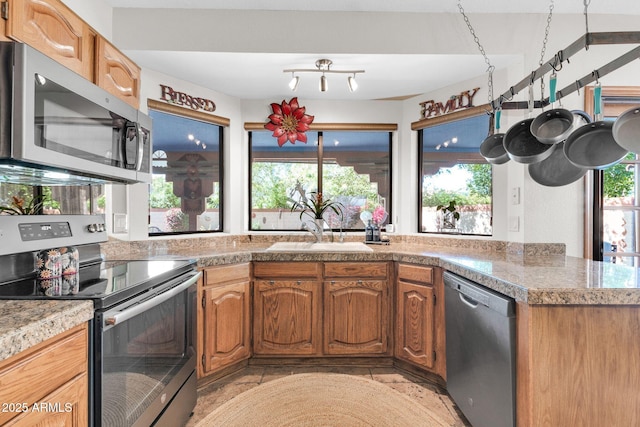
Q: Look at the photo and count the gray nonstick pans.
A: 6